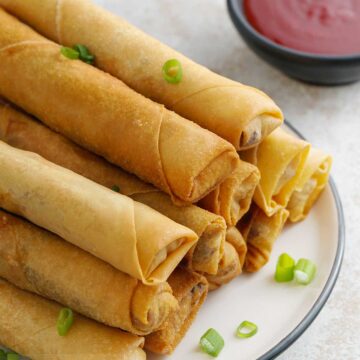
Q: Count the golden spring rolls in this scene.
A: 12